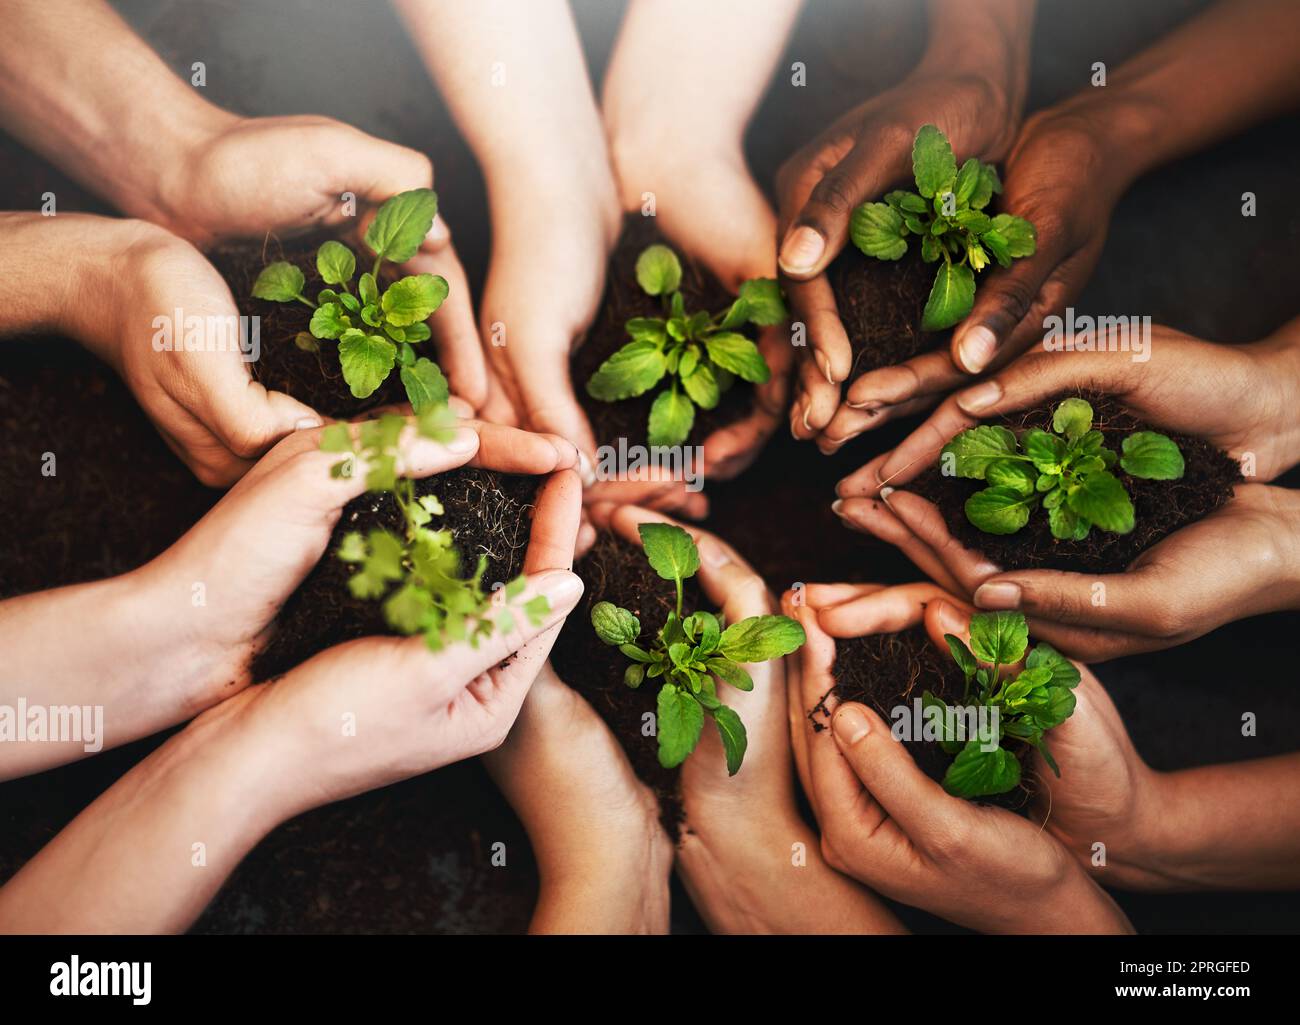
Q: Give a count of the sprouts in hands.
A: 7